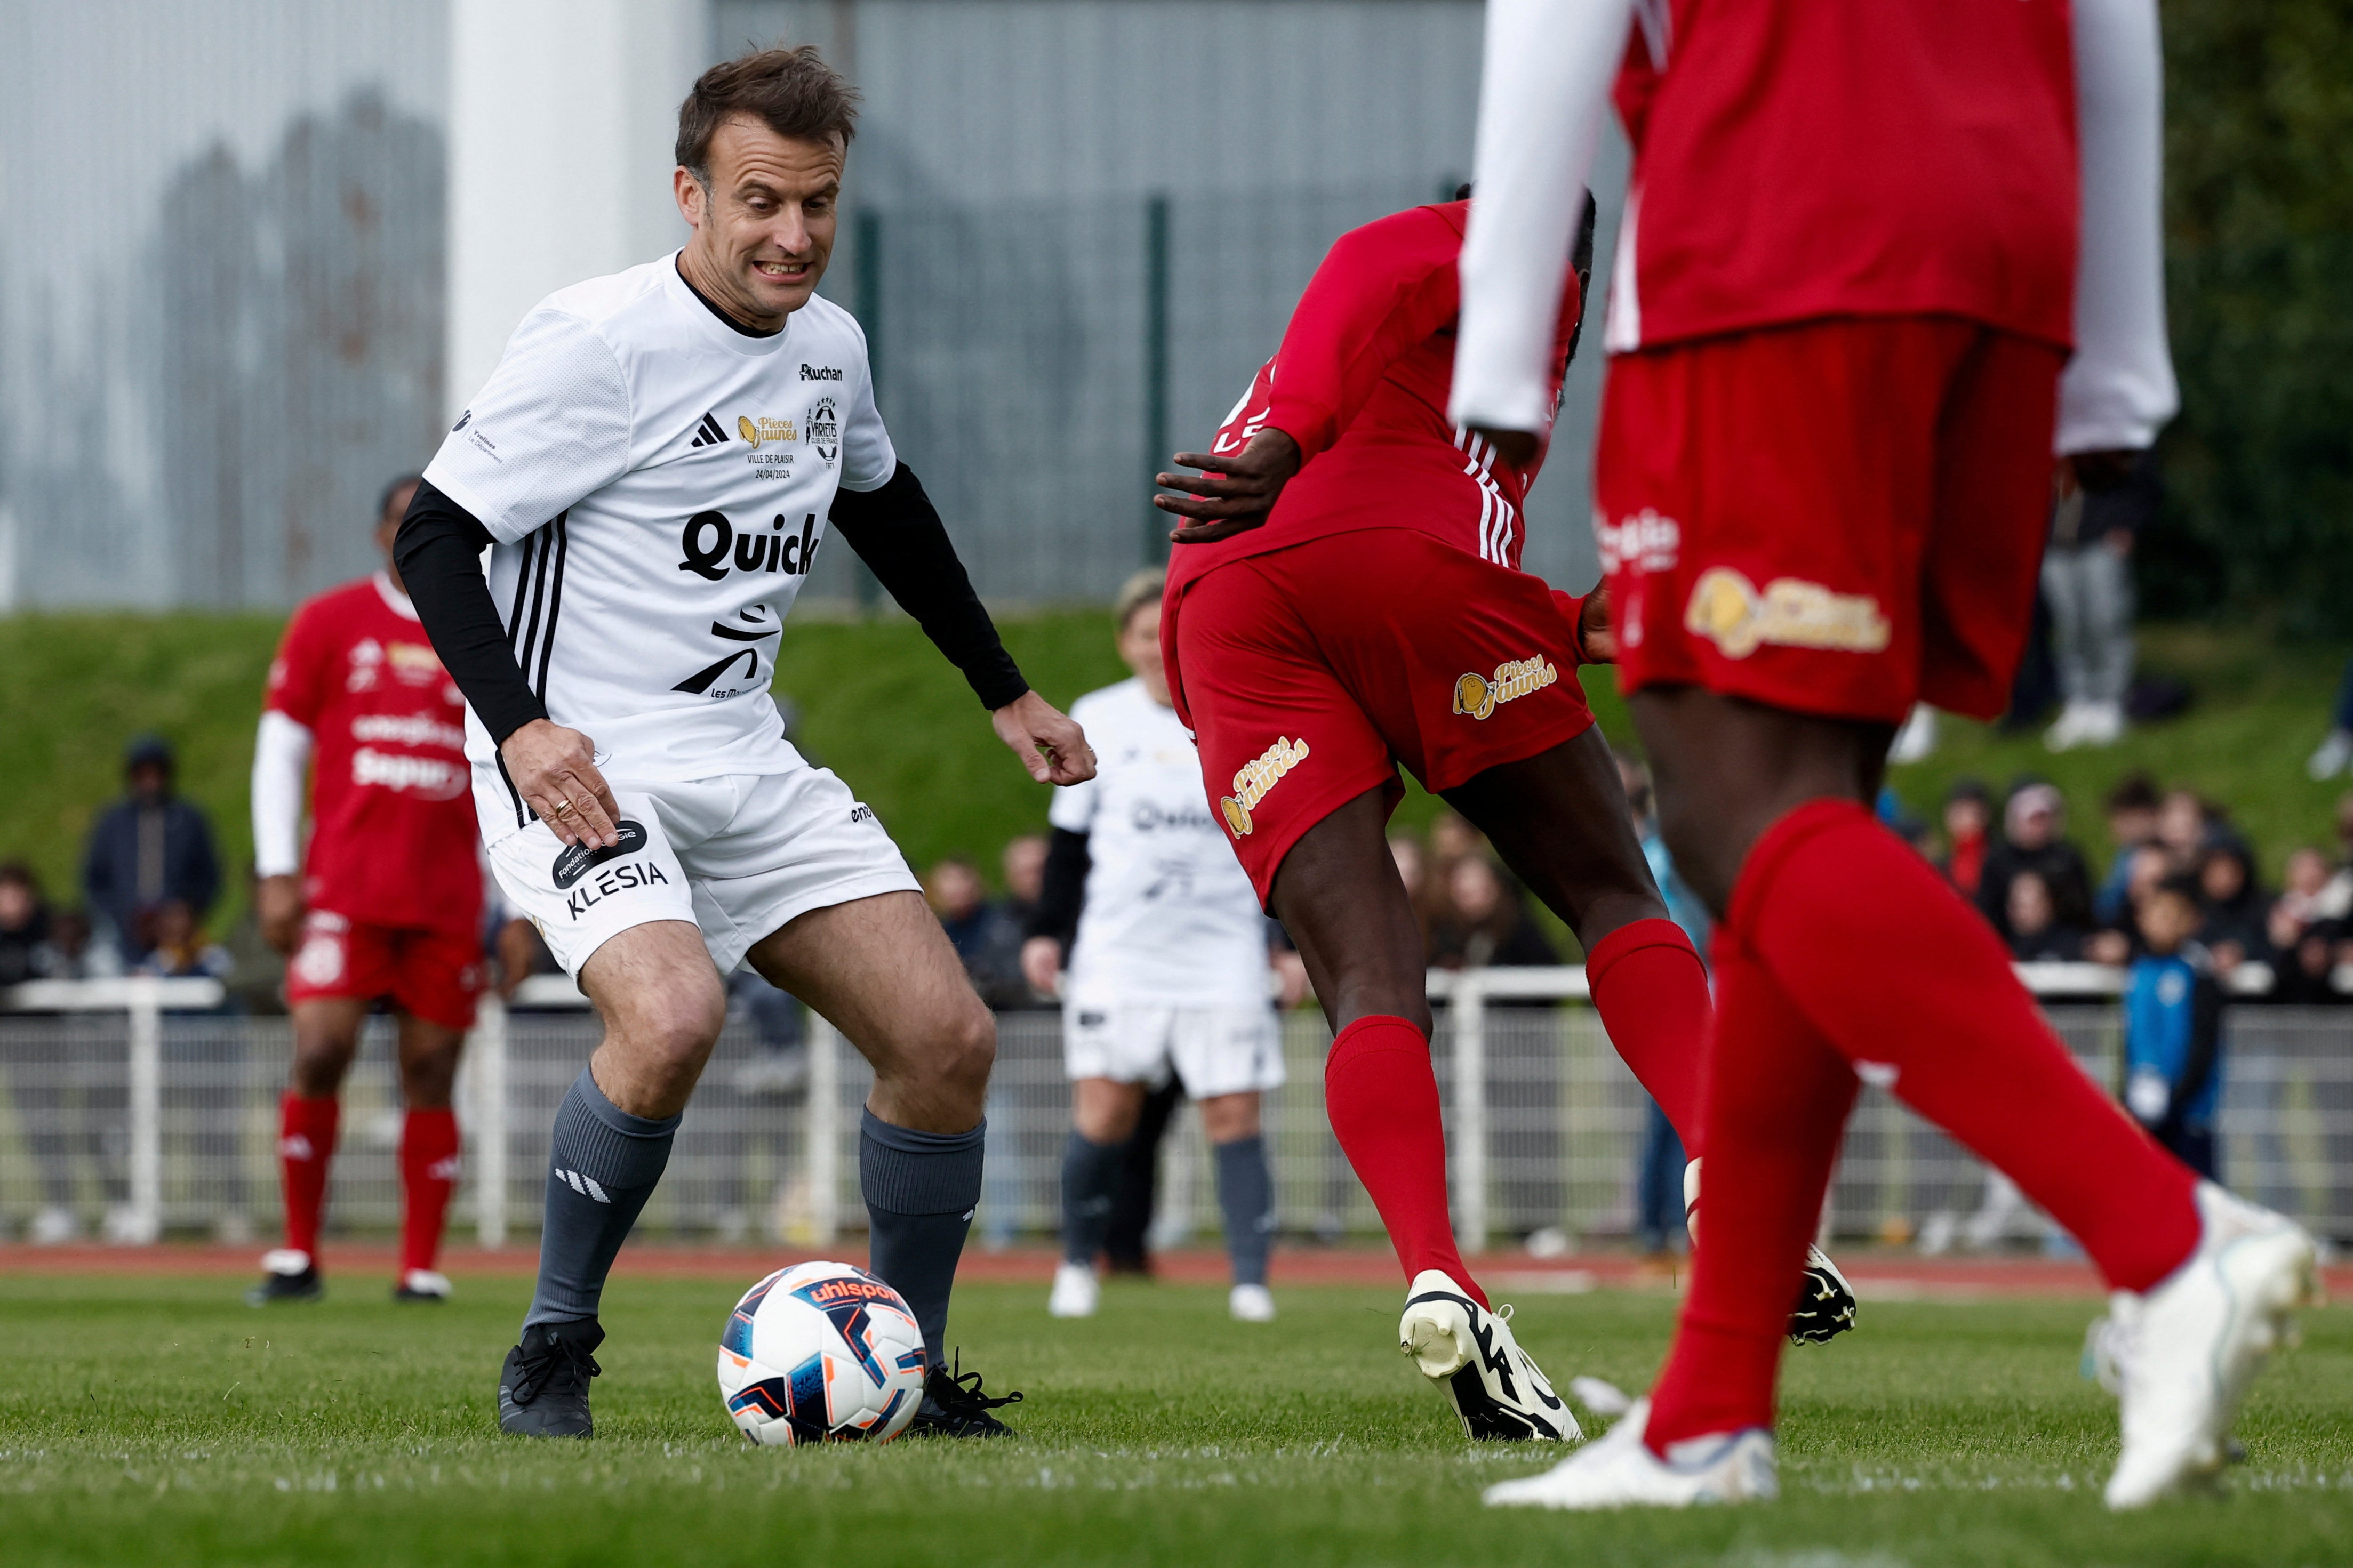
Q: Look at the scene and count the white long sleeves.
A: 3